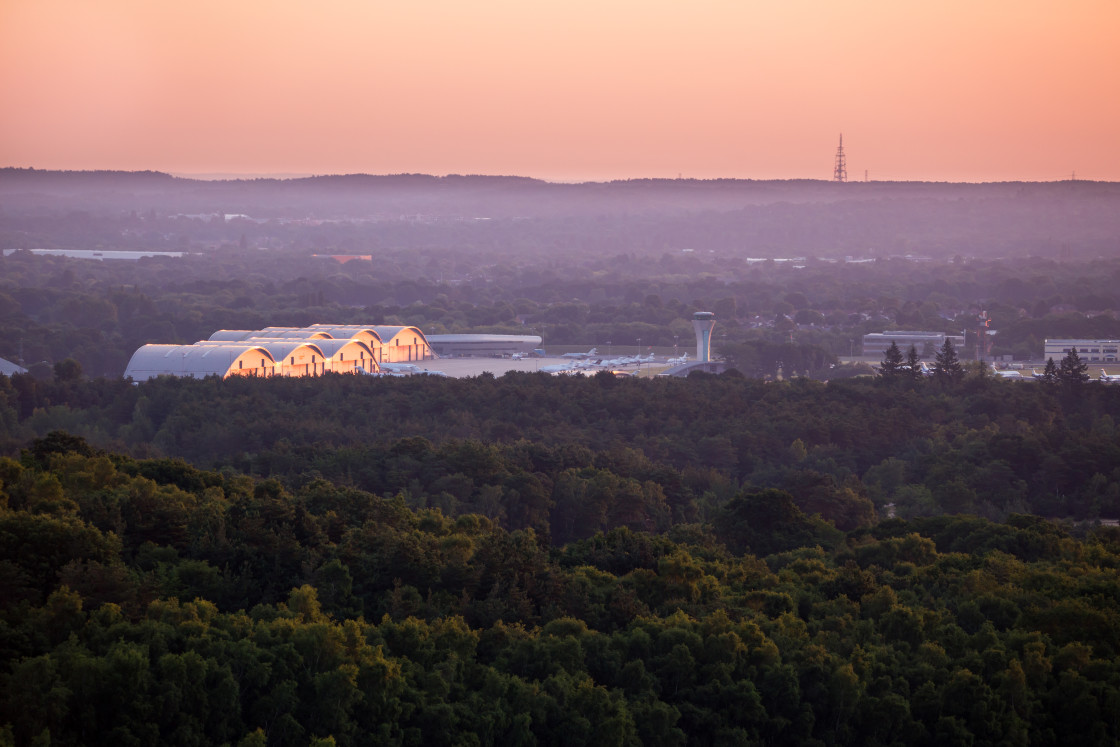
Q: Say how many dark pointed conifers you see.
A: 5